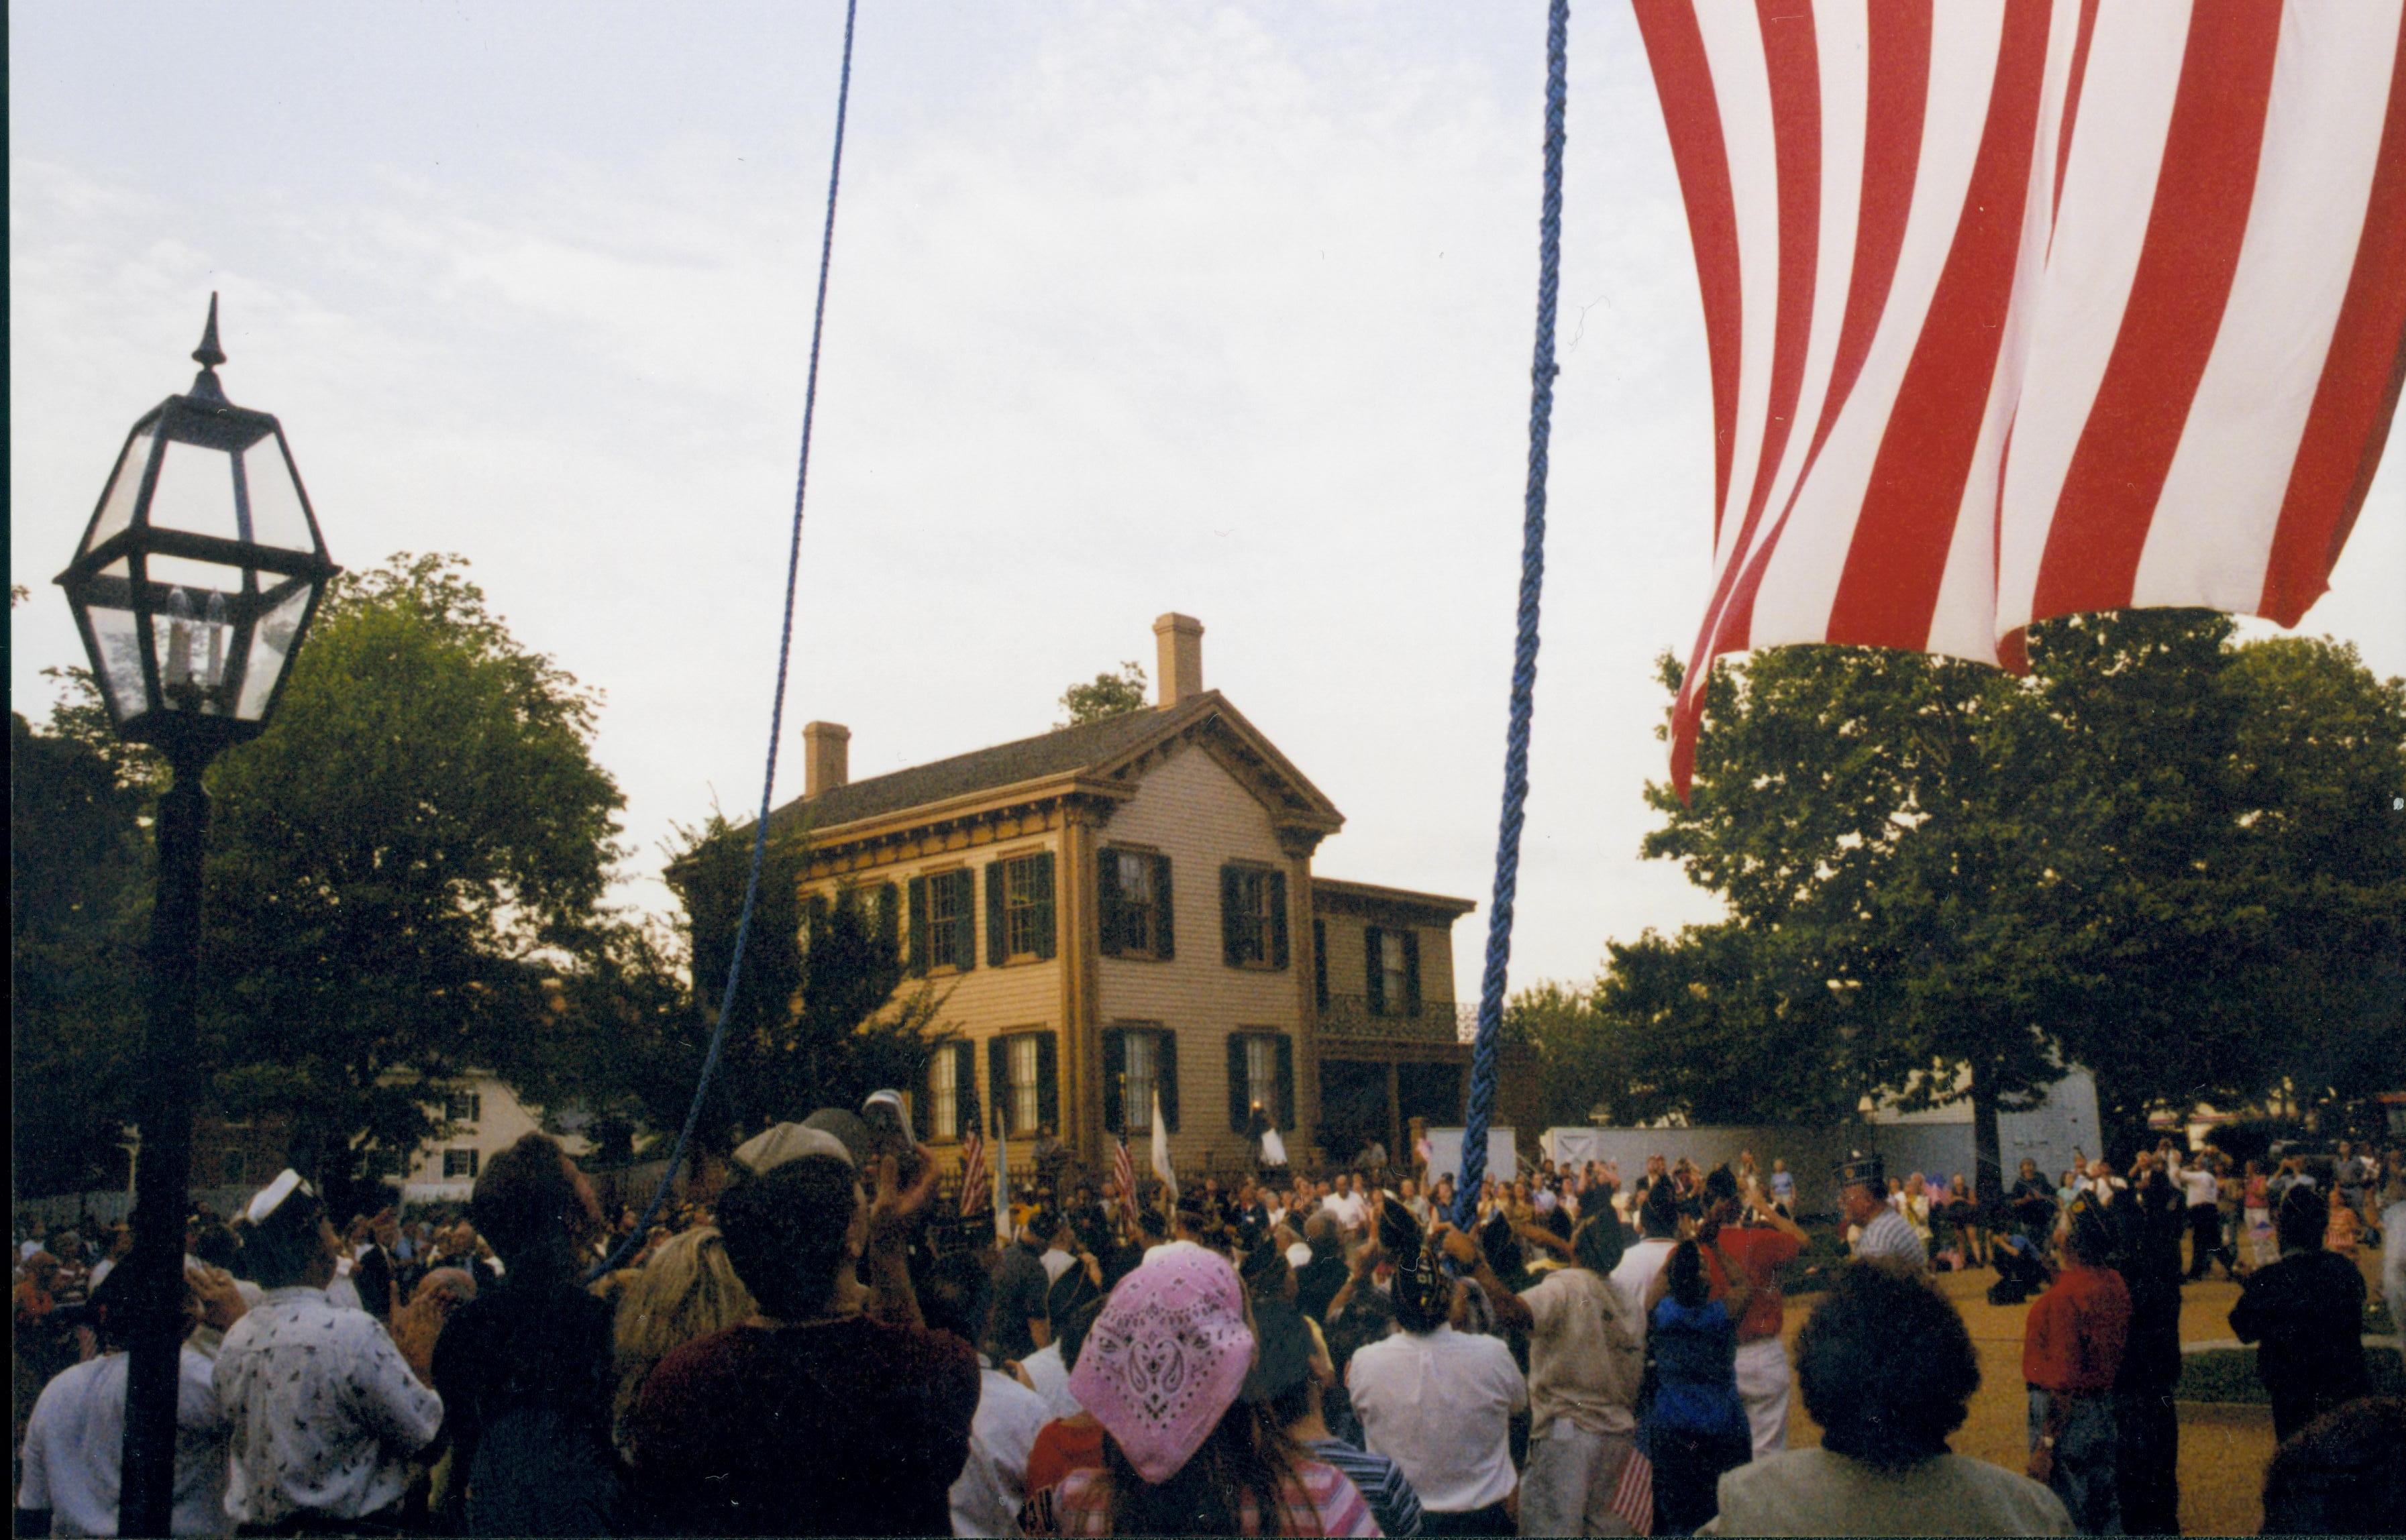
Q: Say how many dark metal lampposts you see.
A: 1